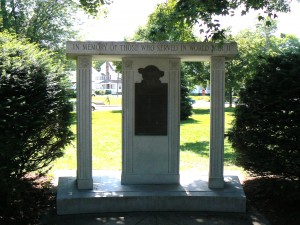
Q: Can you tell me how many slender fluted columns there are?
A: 2